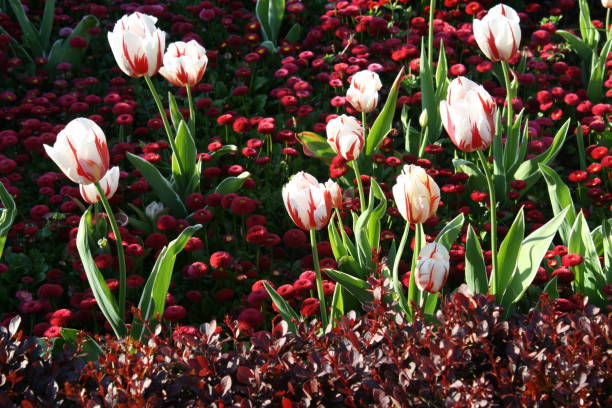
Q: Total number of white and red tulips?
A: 12